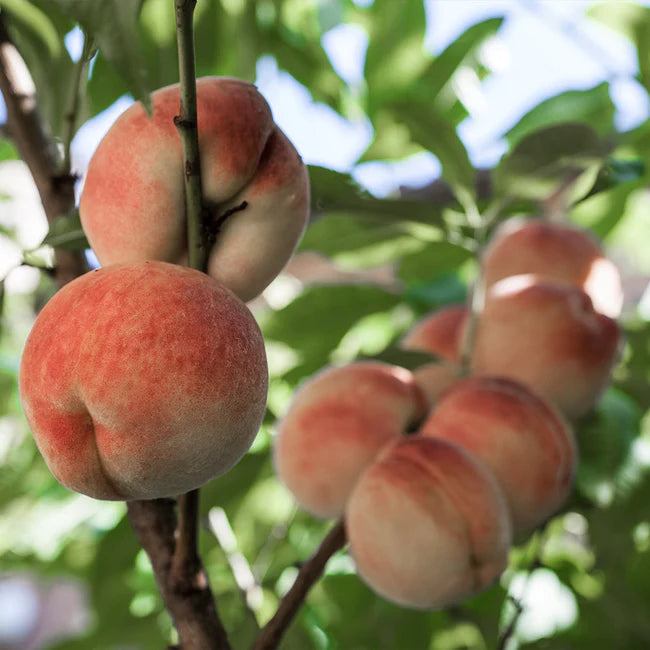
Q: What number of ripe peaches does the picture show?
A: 8